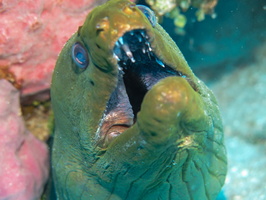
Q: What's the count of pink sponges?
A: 2